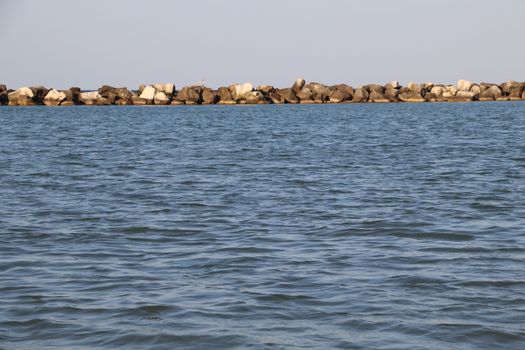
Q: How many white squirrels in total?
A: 0